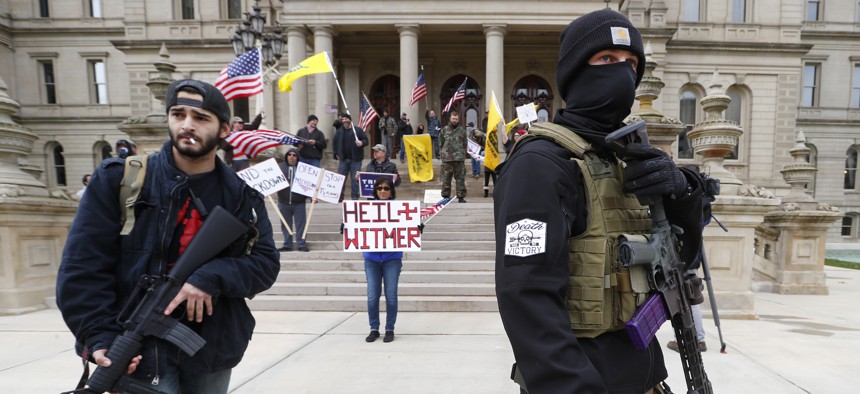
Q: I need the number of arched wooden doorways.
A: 3